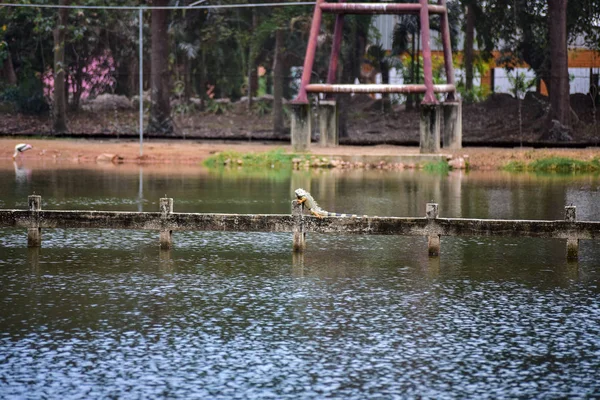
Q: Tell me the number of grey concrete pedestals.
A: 4